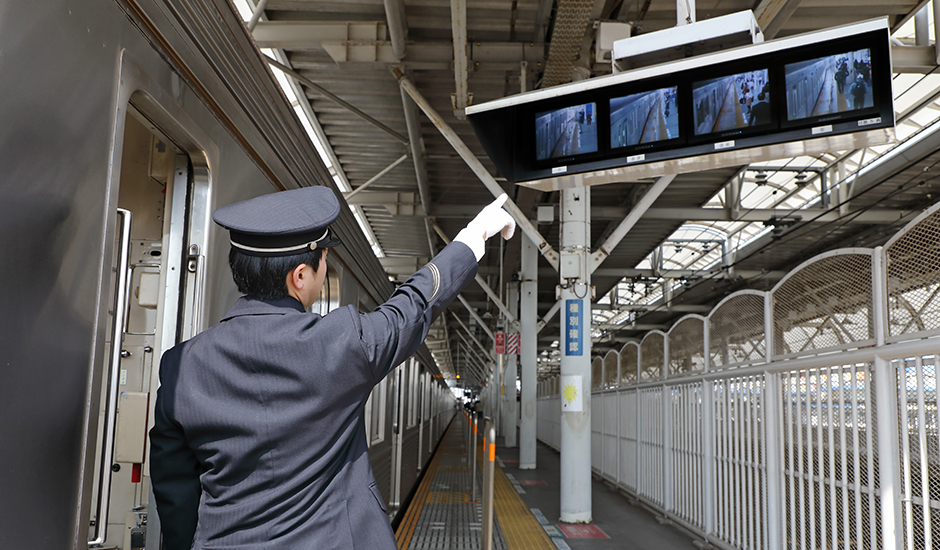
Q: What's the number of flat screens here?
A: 4